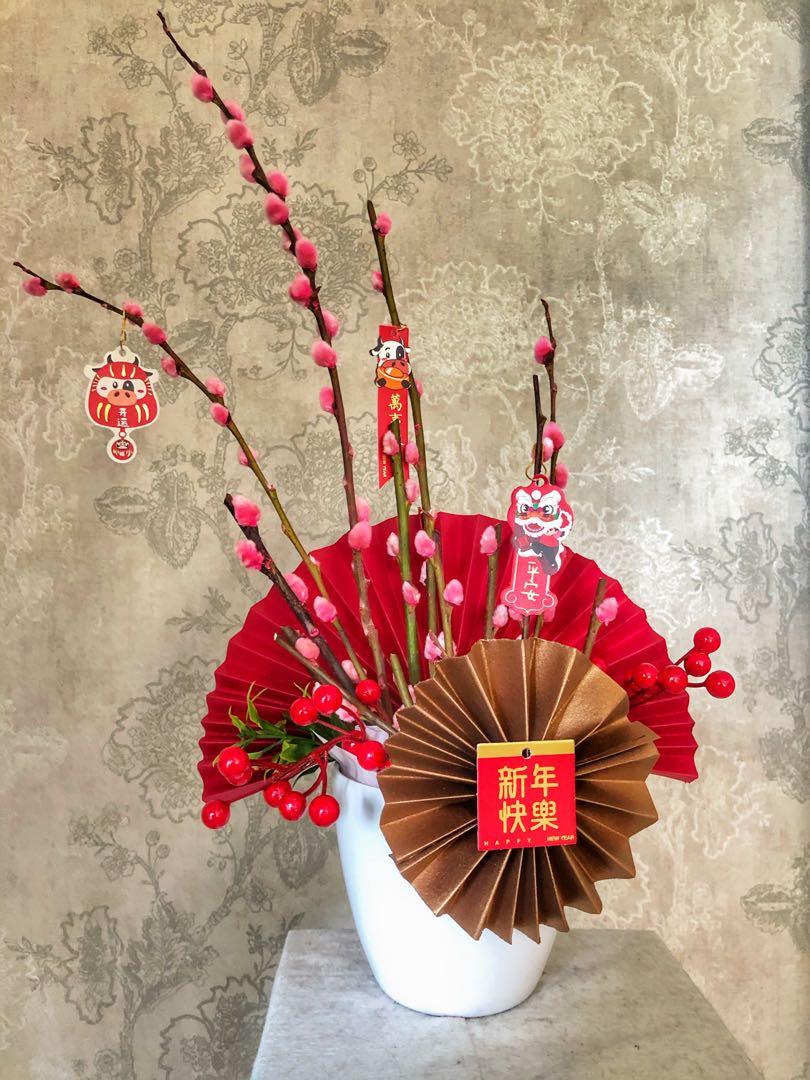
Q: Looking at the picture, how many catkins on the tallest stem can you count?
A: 14